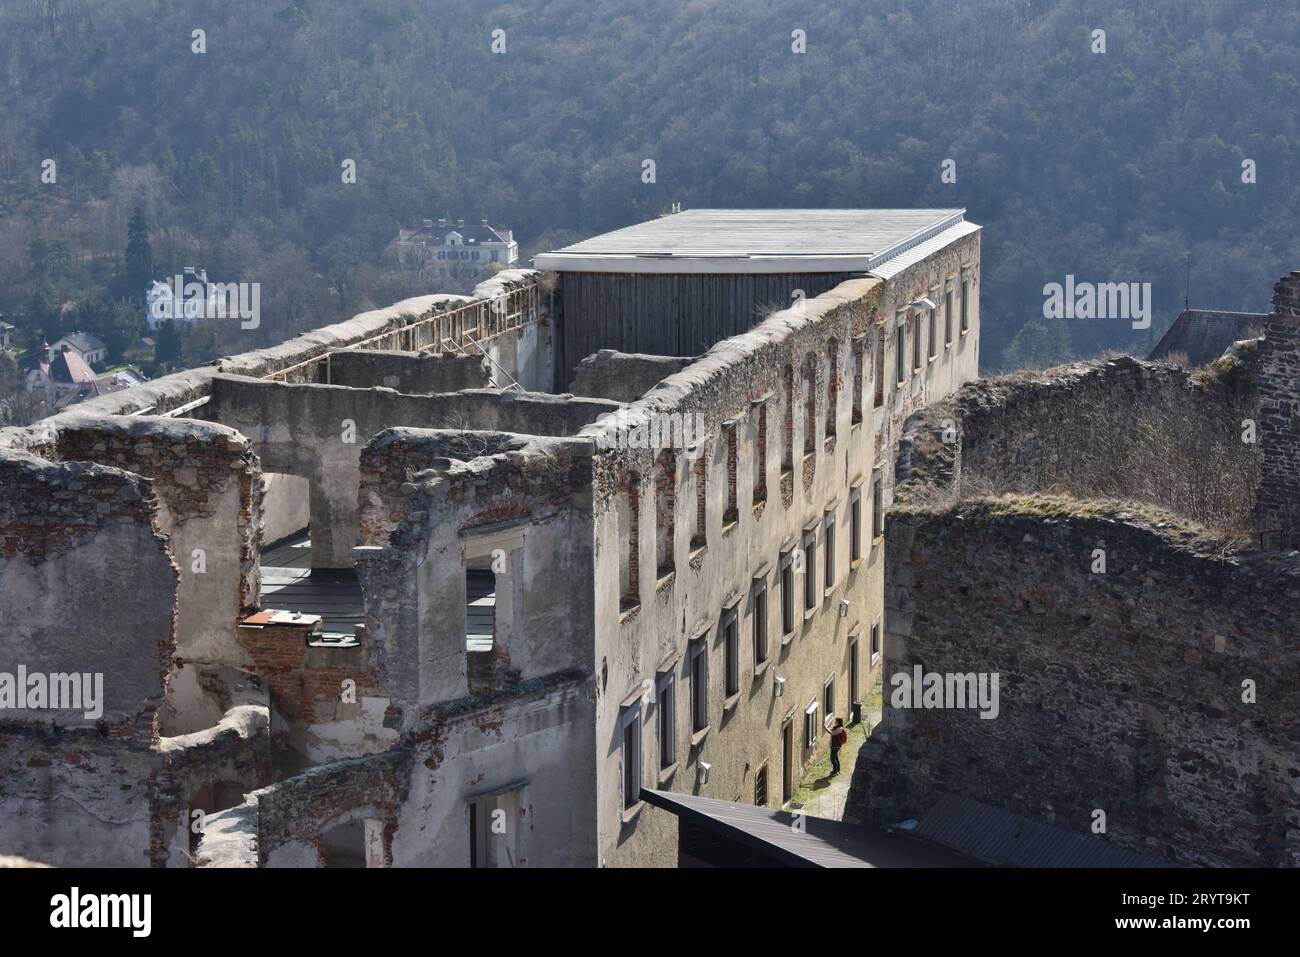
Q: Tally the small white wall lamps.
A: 3